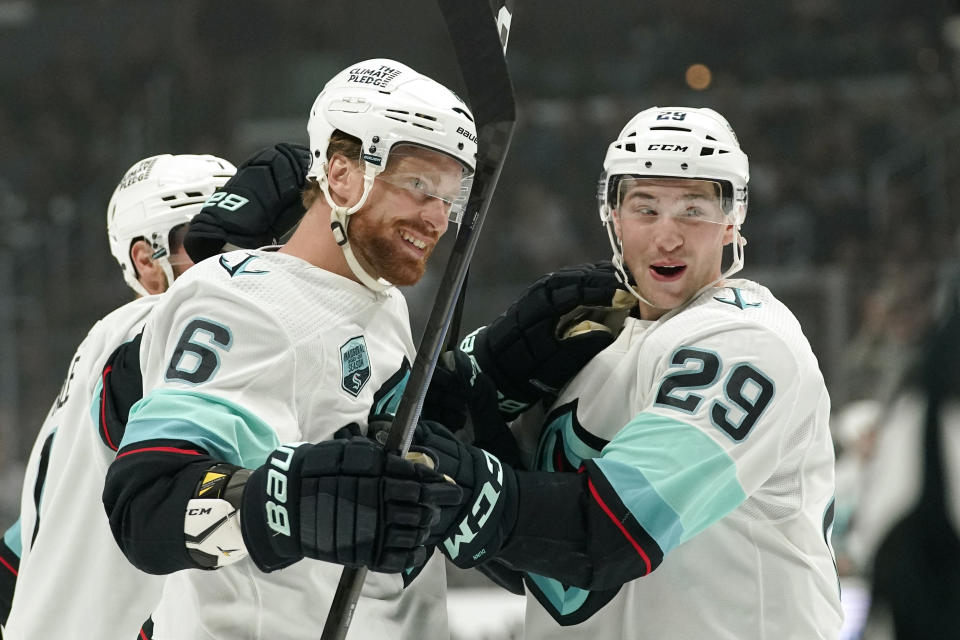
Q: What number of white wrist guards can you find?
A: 1